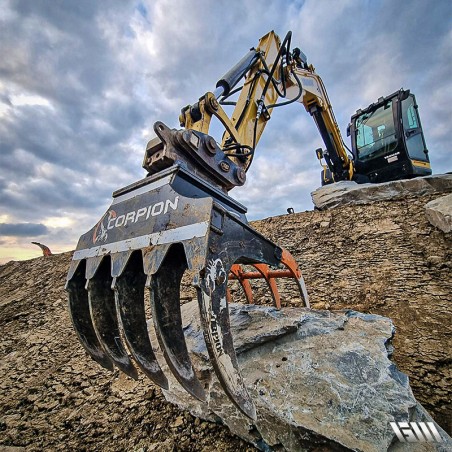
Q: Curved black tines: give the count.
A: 5